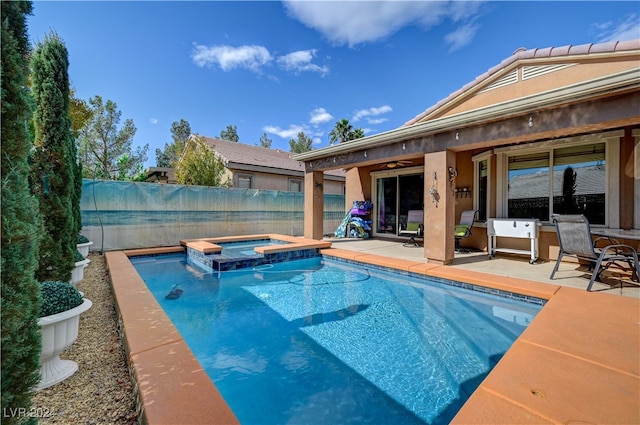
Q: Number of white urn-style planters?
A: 3